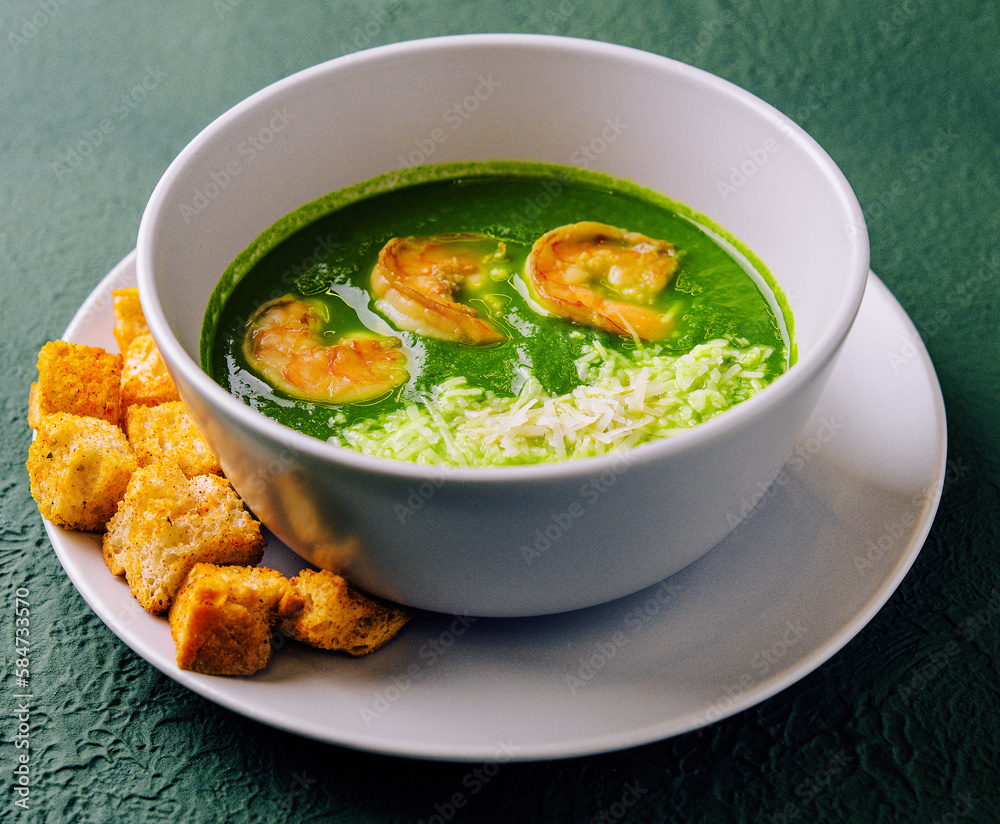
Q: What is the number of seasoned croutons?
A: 8